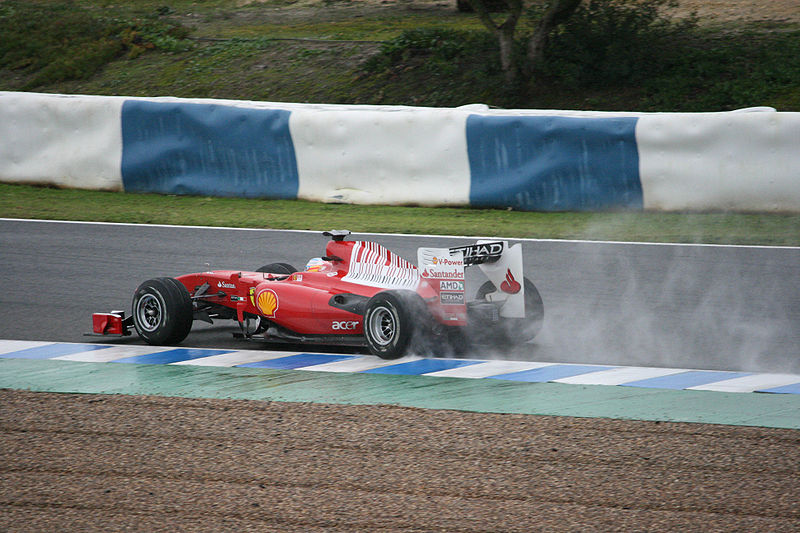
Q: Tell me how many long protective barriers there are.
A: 1